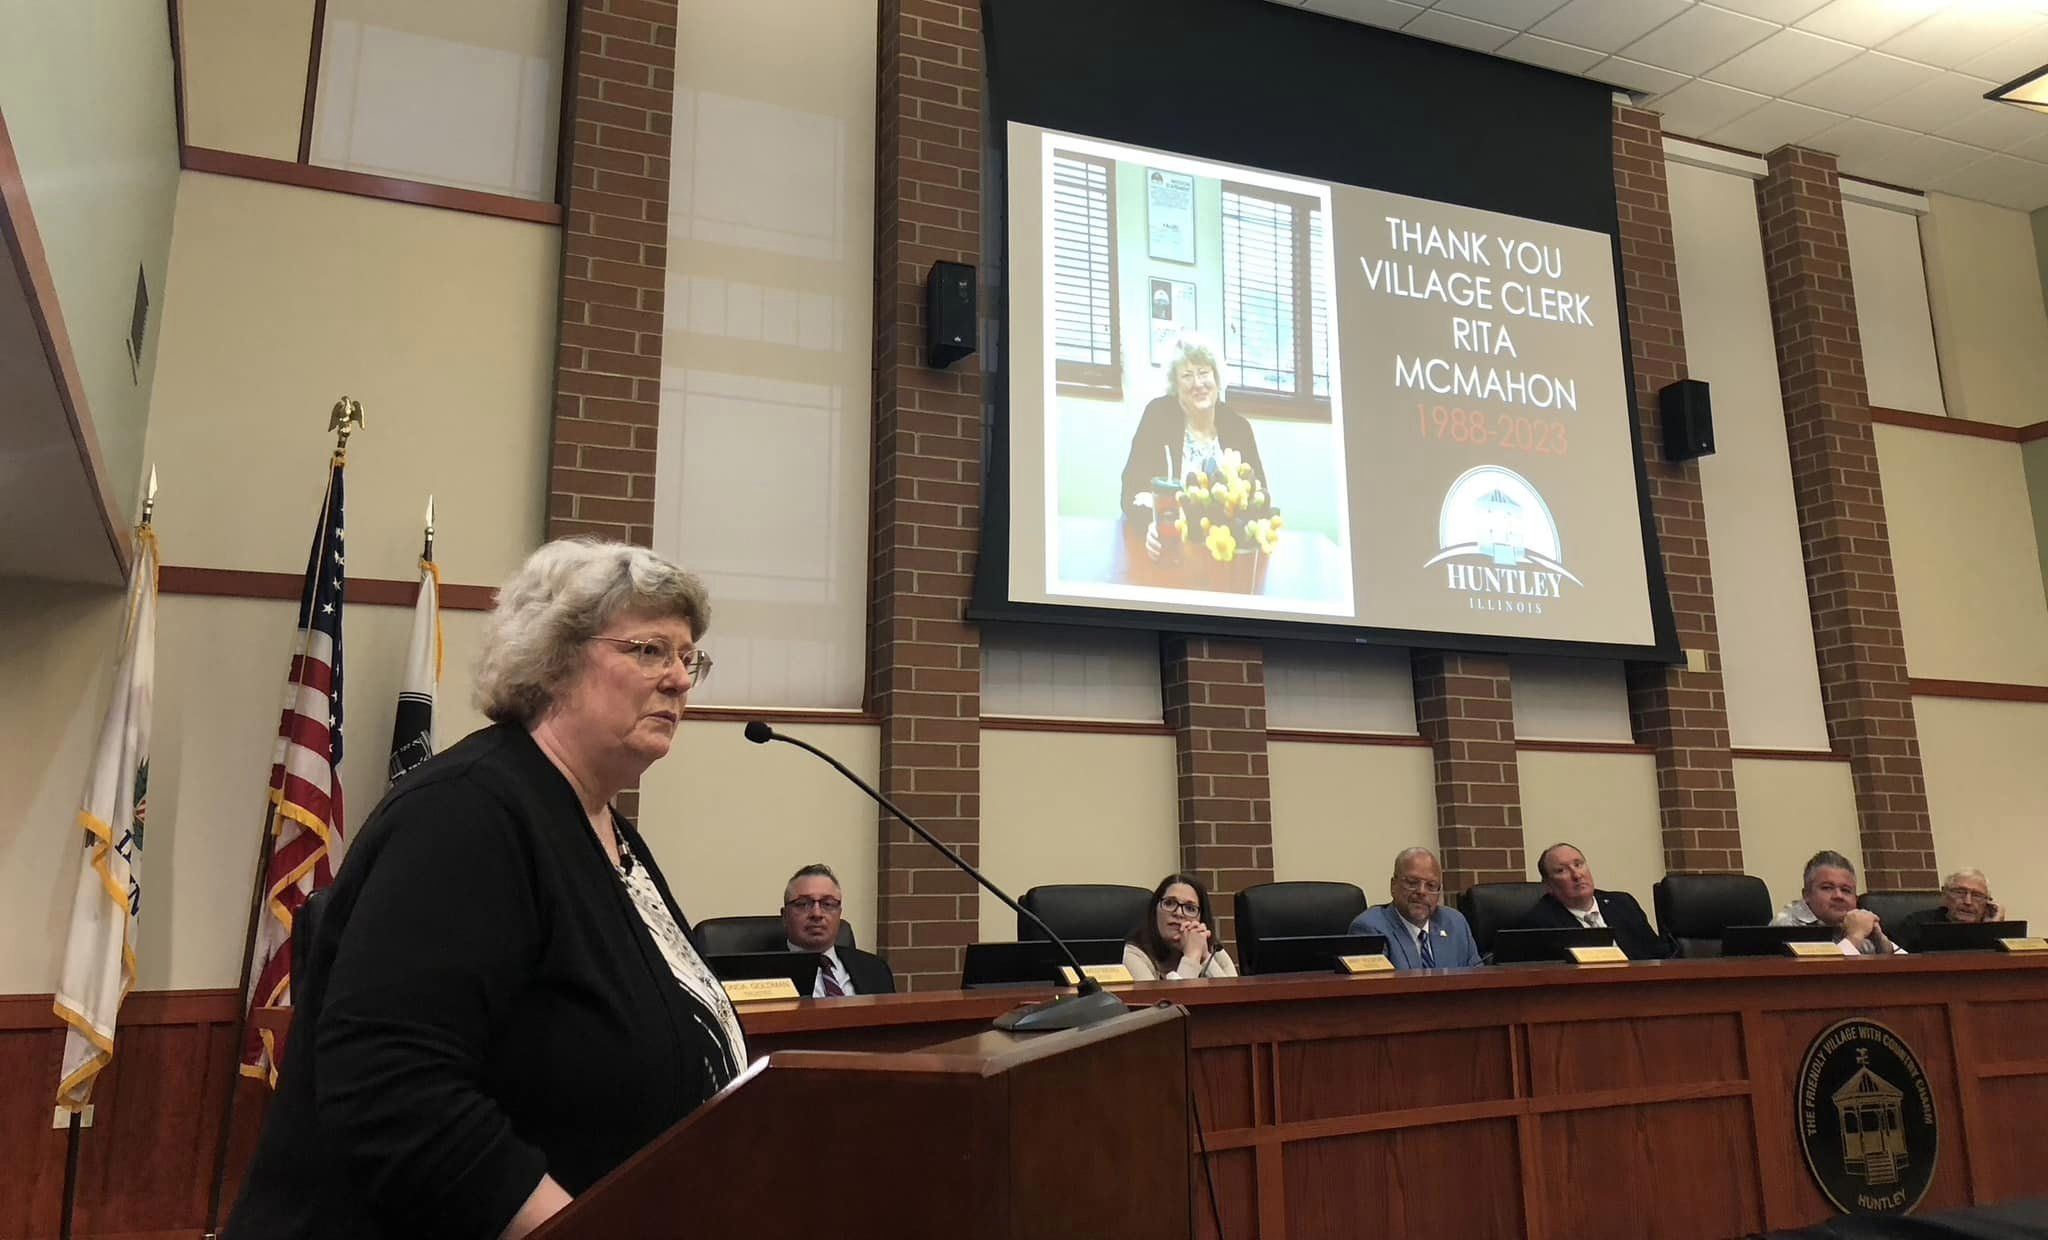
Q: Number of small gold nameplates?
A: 6